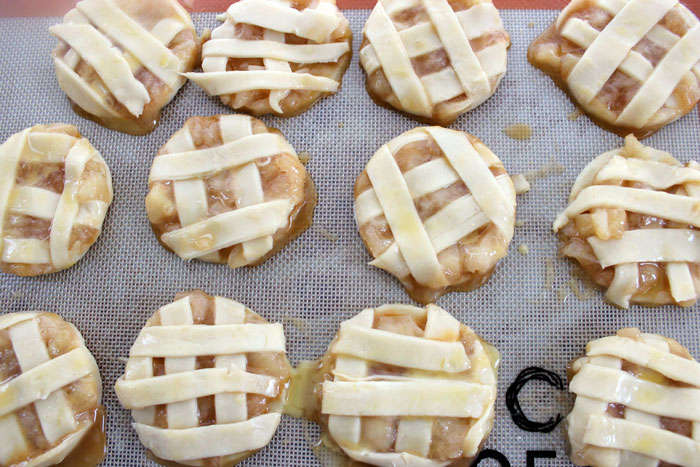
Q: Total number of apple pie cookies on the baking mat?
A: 12